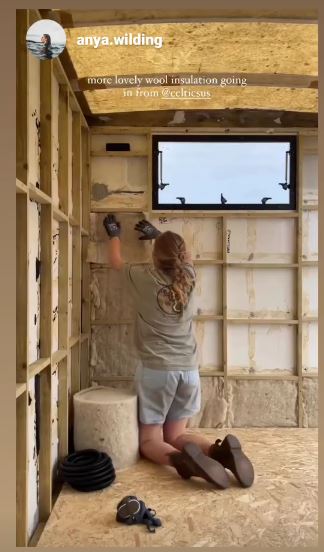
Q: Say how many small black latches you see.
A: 5